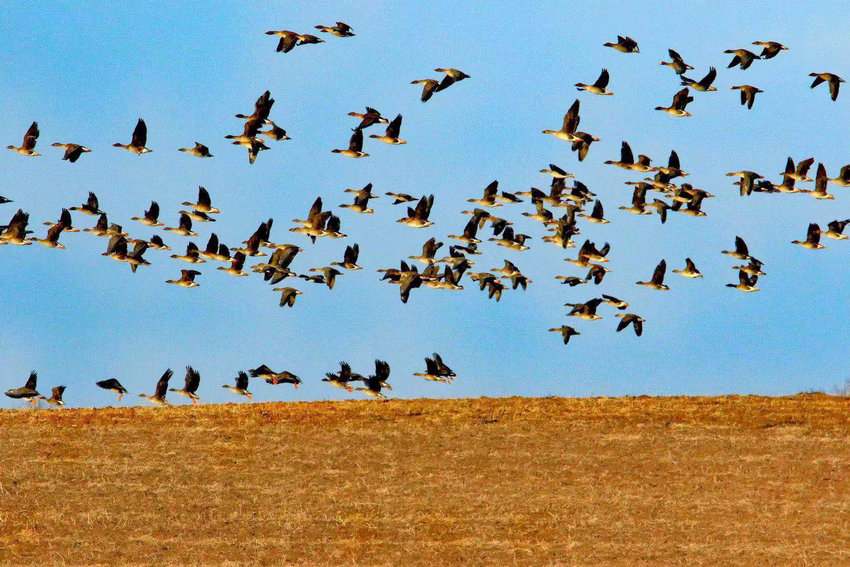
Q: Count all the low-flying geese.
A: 13